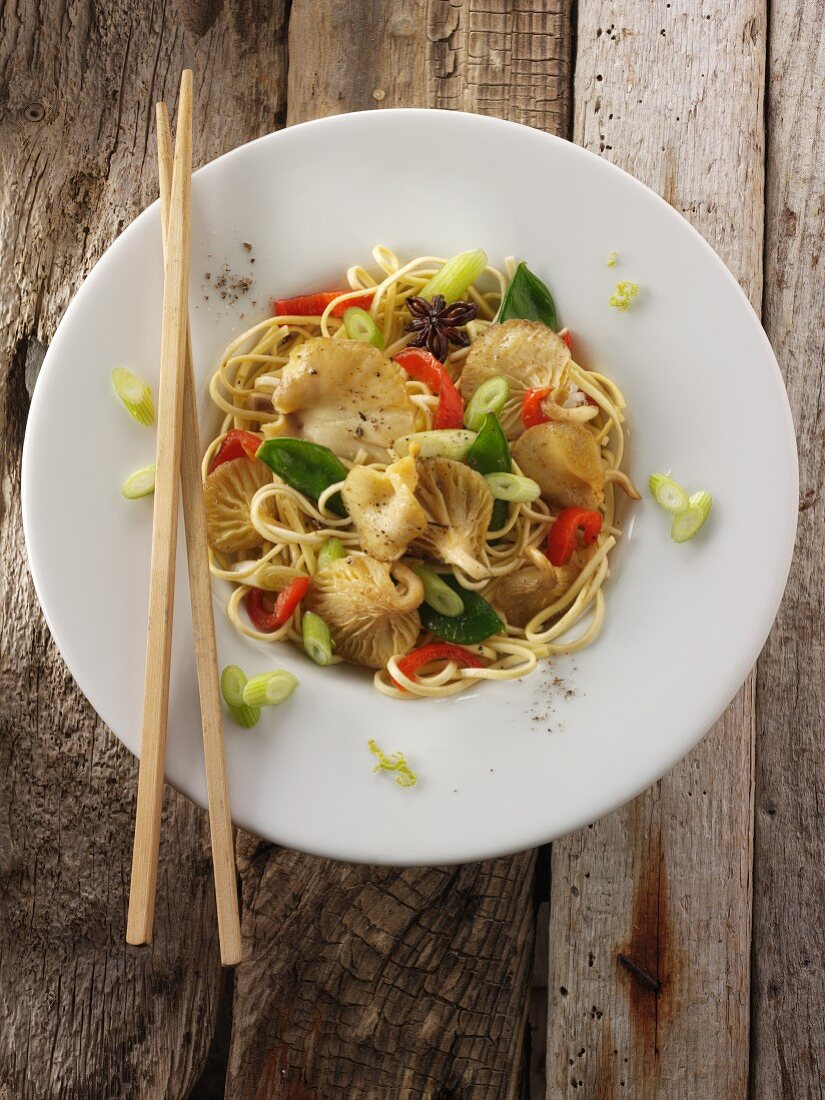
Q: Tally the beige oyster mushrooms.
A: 8